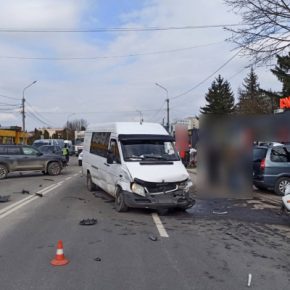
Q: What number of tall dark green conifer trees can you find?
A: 3